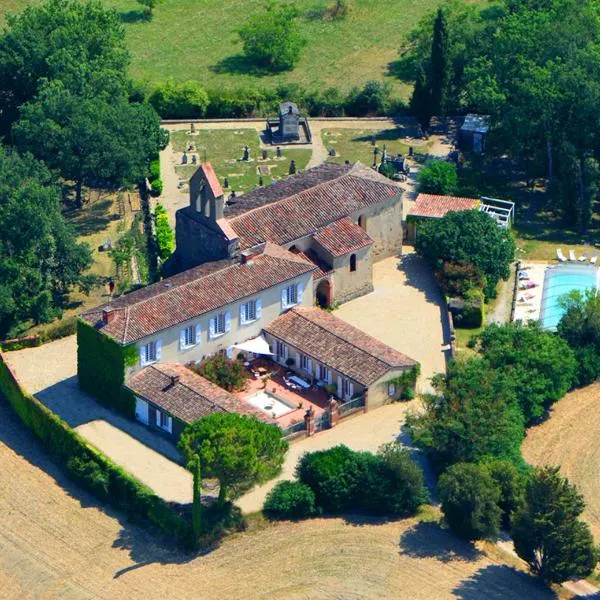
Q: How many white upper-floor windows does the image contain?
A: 5